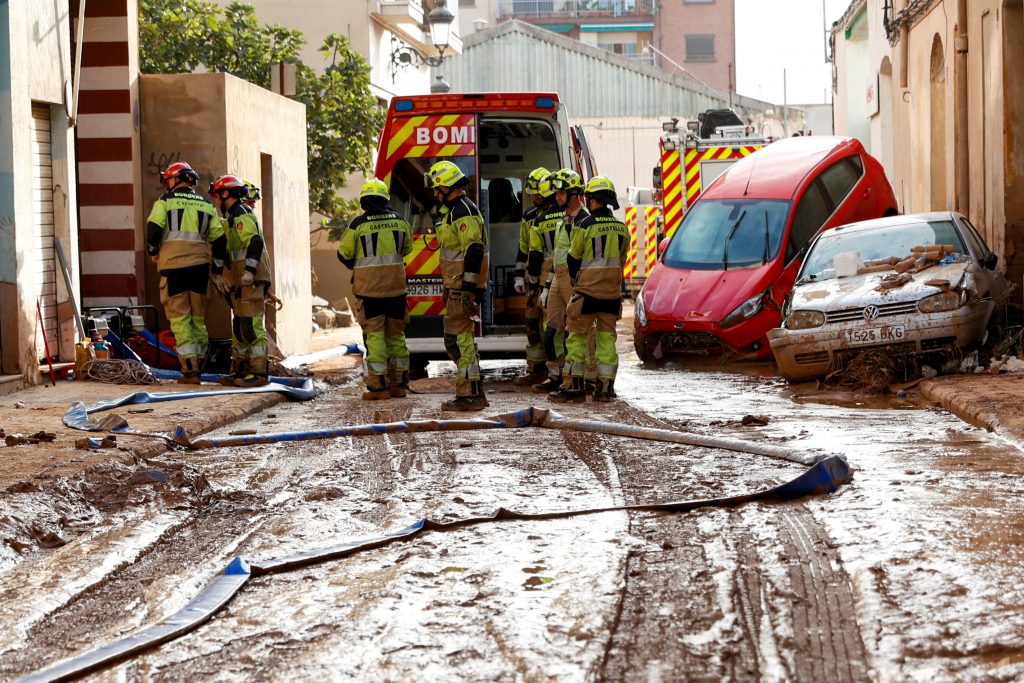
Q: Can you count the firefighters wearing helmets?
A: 9